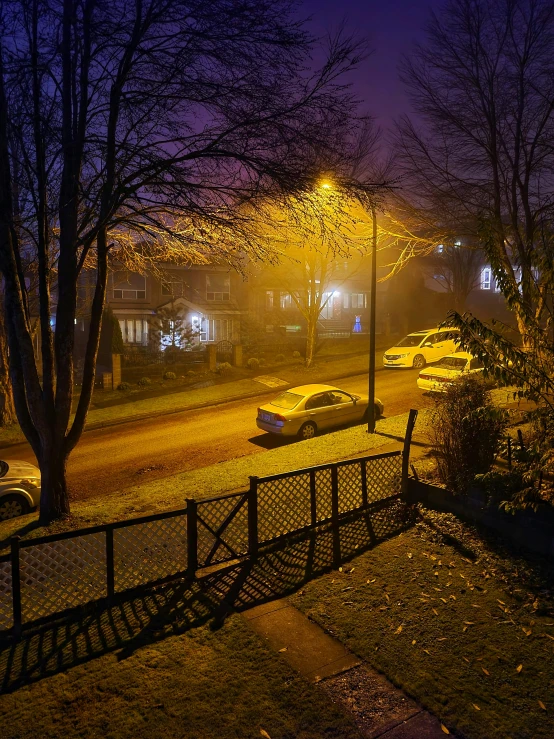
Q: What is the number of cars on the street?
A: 4